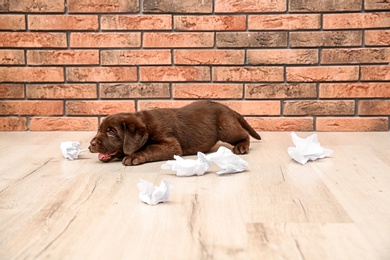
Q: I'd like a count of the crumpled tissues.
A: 5